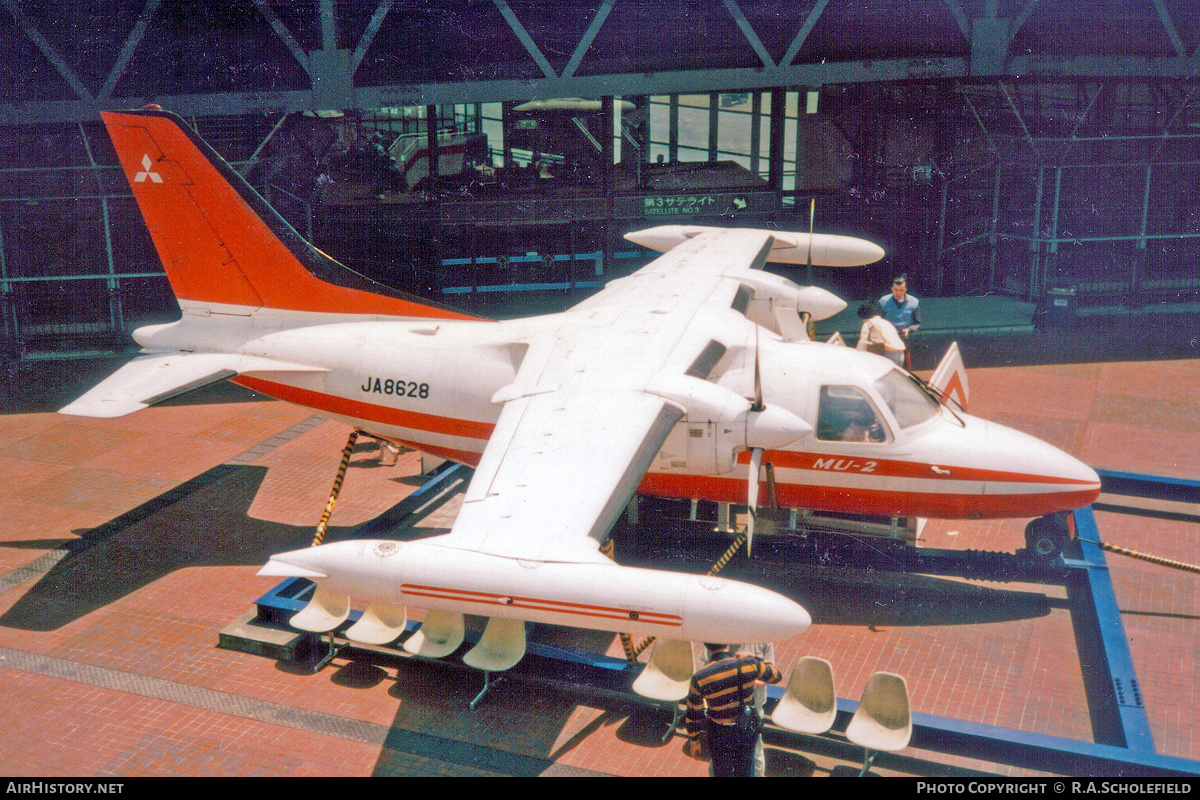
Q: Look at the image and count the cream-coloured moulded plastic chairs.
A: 7